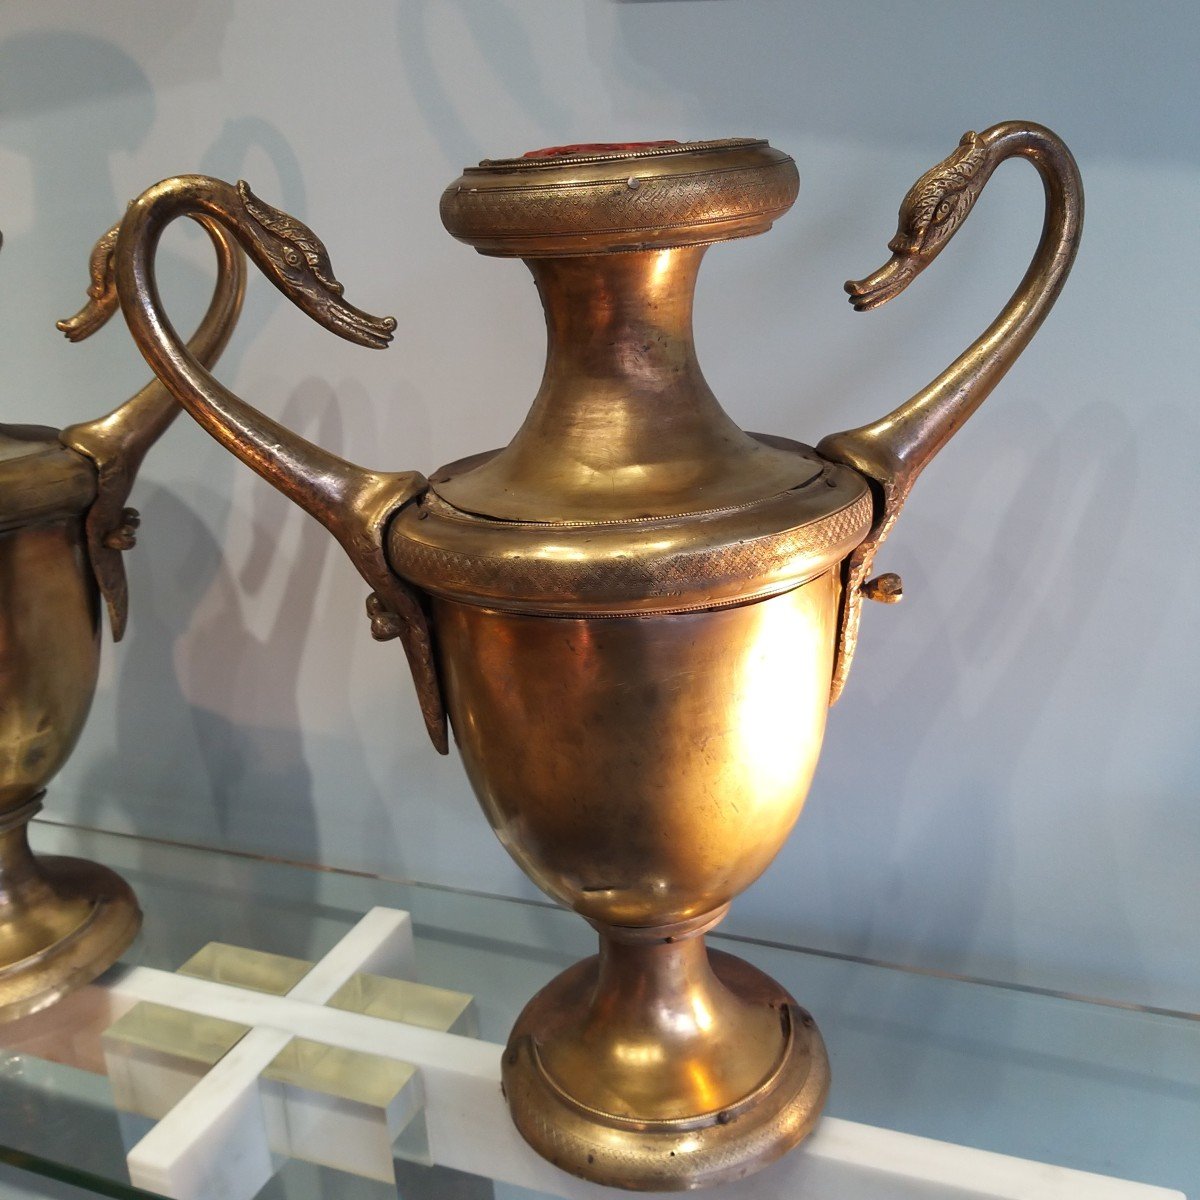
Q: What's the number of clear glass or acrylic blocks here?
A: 4